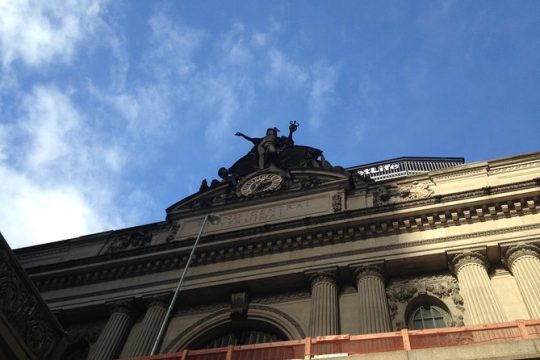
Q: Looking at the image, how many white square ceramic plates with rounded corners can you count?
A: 0